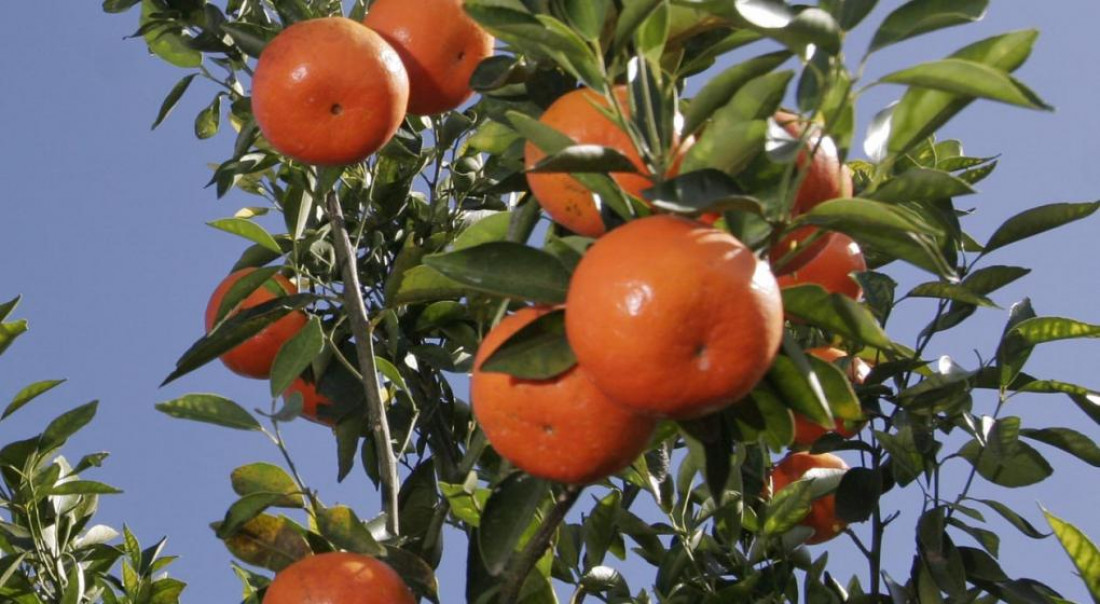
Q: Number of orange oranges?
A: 12